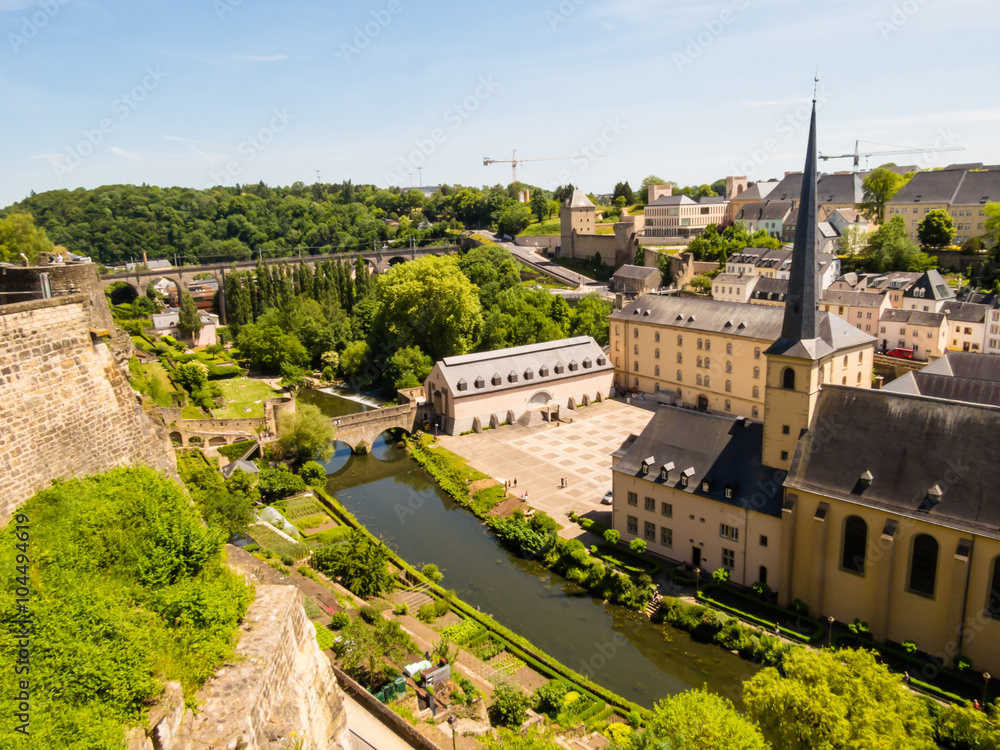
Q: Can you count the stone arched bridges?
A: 2